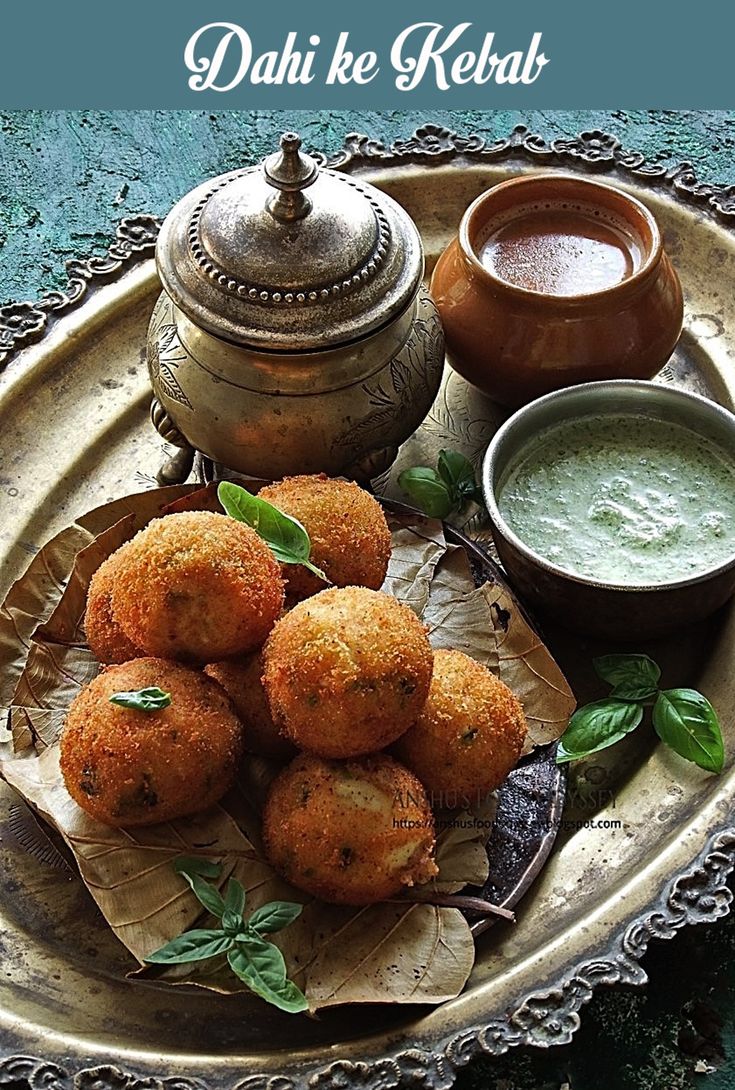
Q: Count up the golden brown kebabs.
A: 8